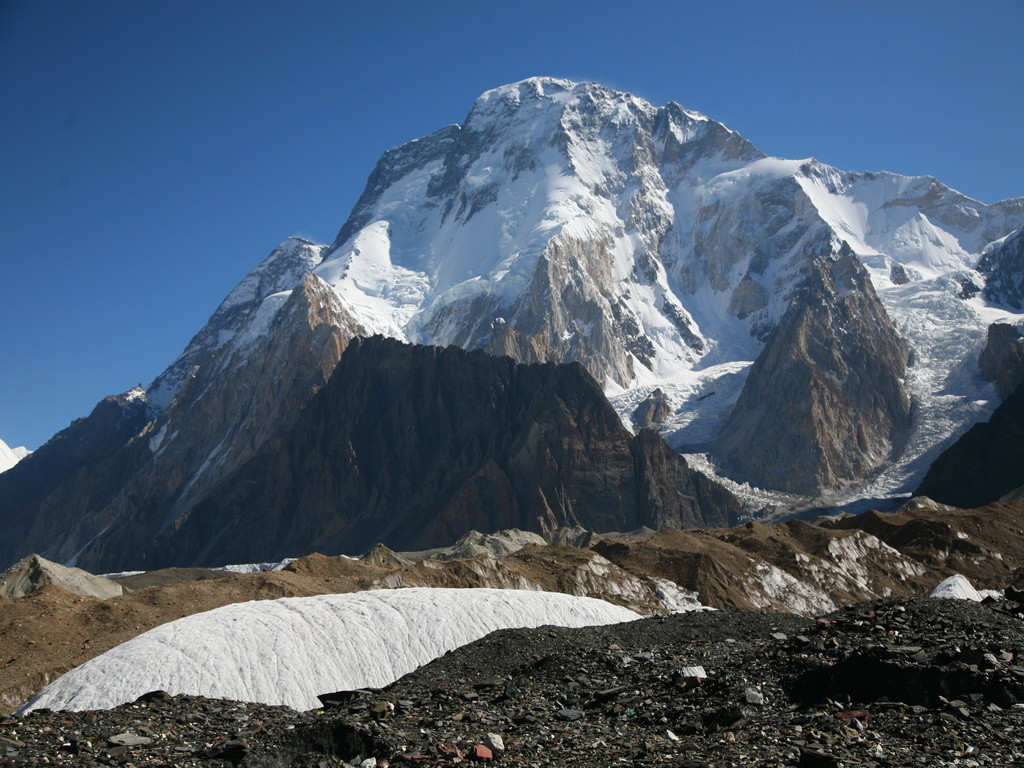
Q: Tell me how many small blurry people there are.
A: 0